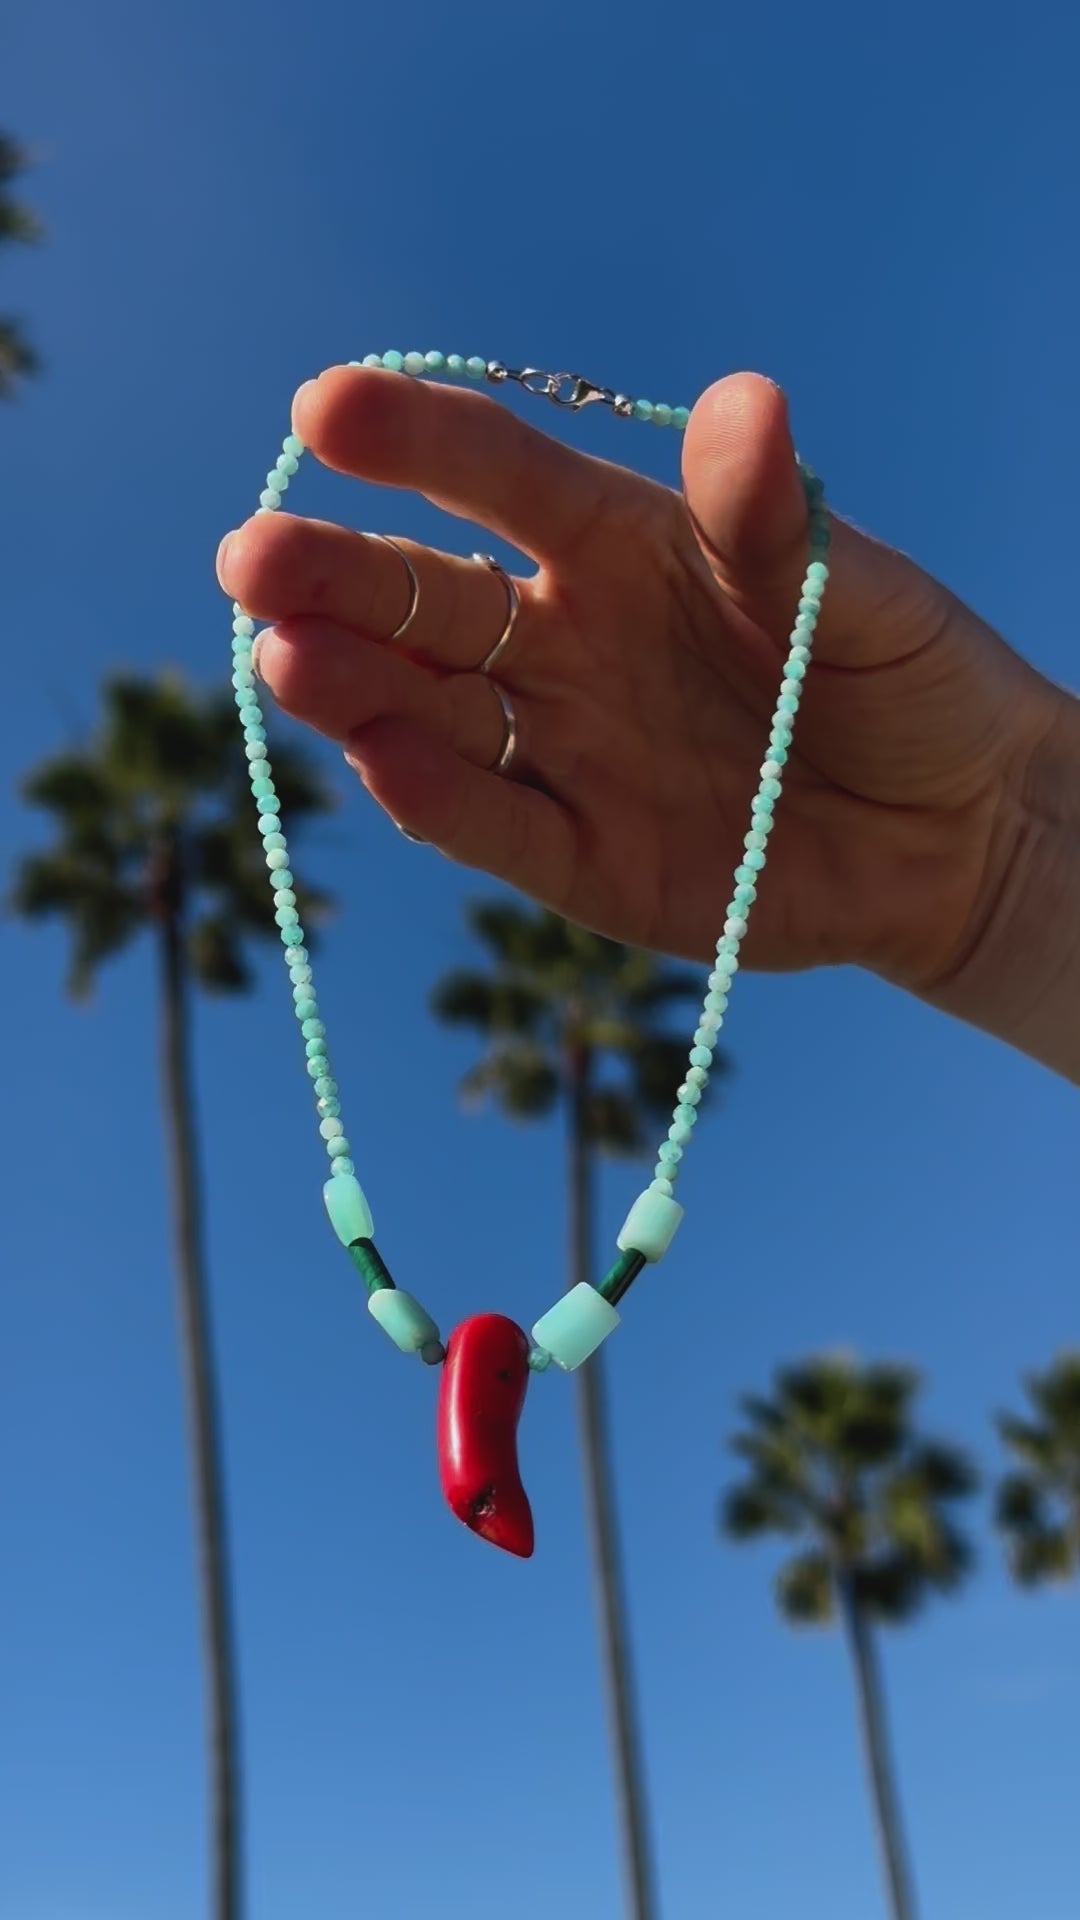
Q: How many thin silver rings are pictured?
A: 3